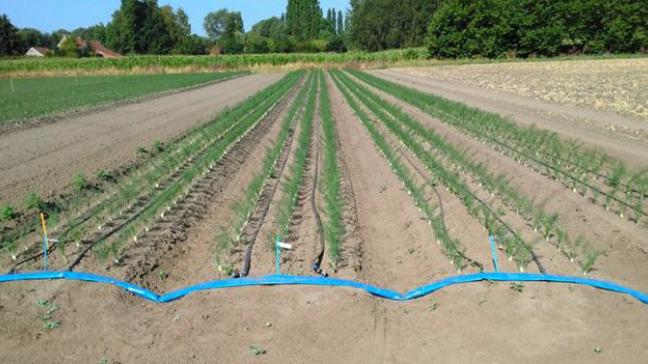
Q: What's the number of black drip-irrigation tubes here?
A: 8